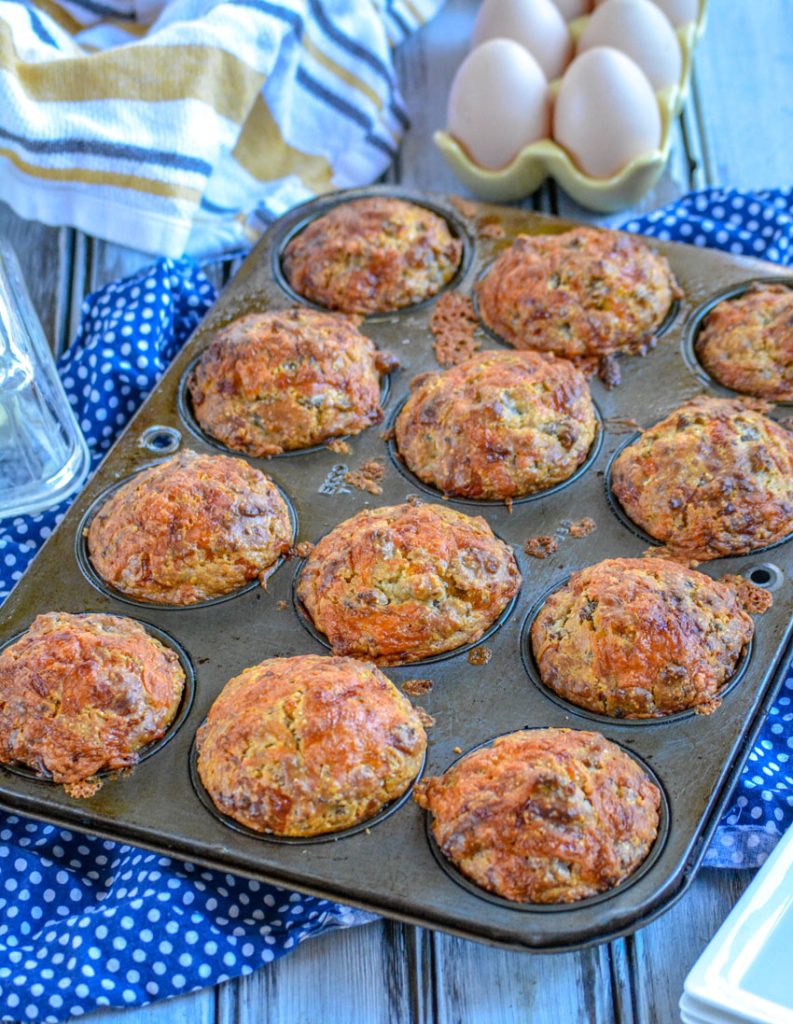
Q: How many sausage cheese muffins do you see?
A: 12